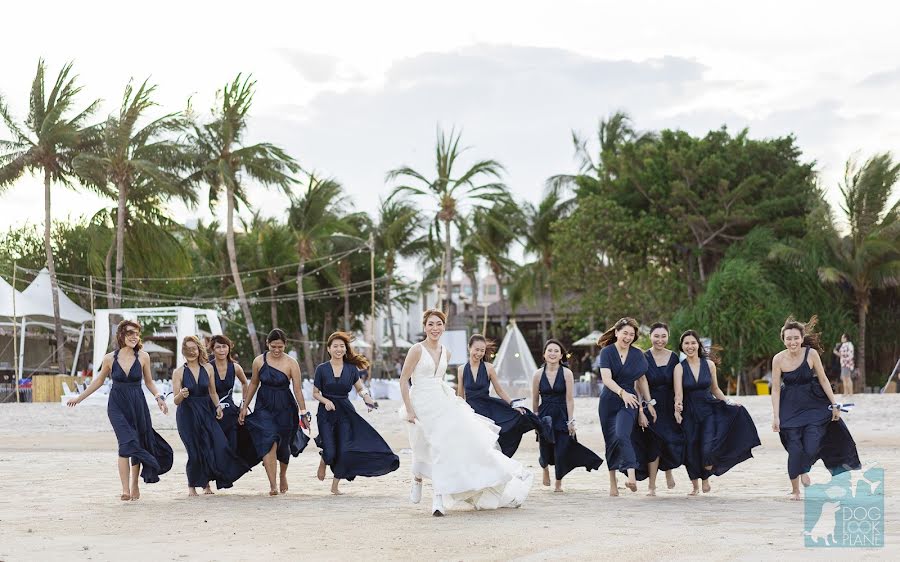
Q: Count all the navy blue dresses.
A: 11